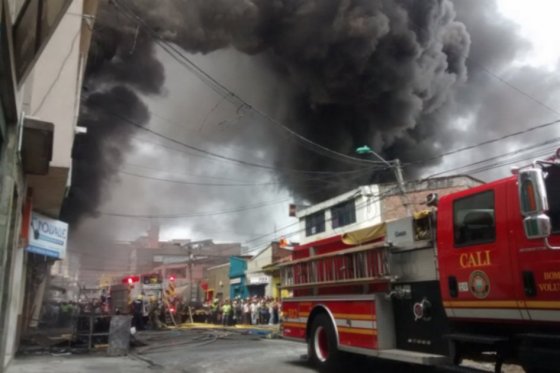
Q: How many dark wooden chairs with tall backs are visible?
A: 0